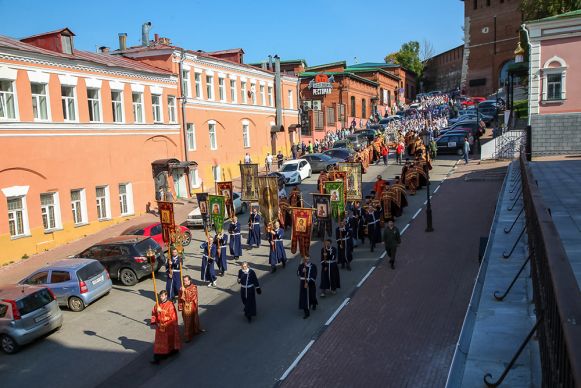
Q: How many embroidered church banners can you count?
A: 11